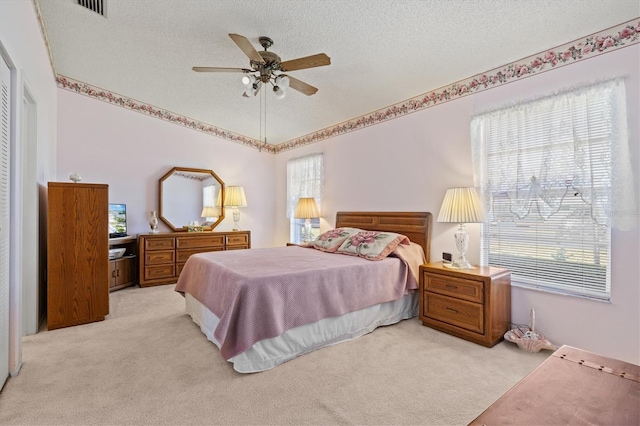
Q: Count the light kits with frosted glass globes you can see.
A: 1